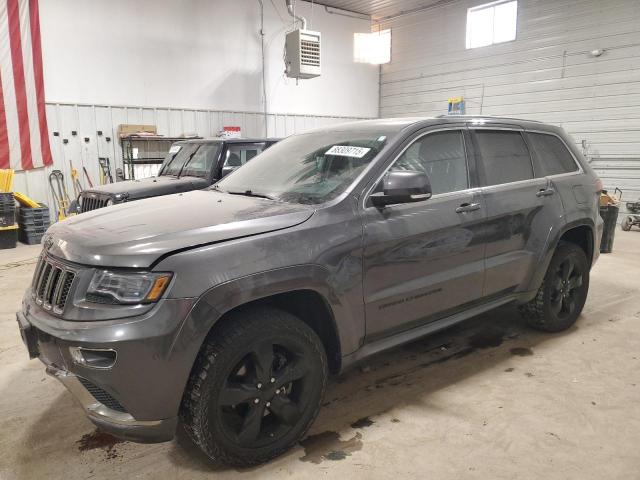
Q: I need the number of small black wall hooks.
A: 6